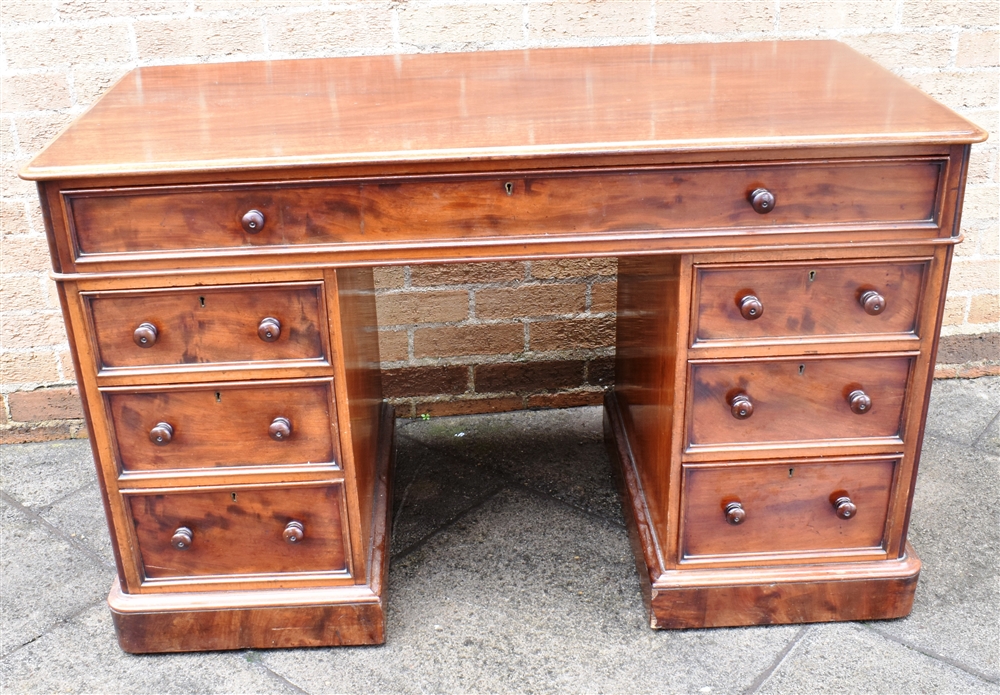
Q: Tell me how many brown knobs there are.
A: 14